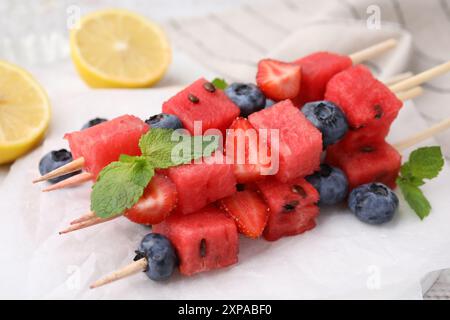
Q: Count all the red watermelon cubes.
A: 9